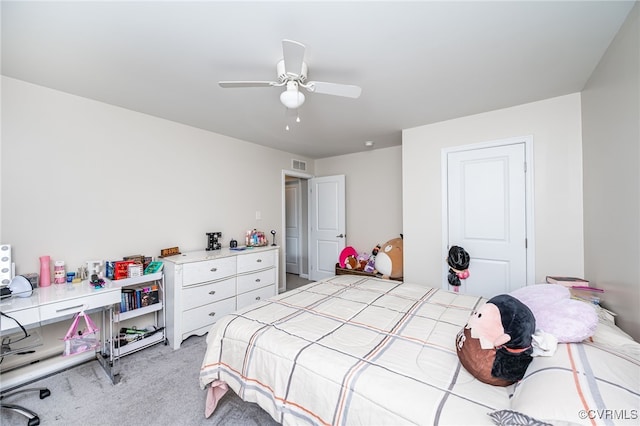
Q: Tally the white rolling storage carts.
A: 1